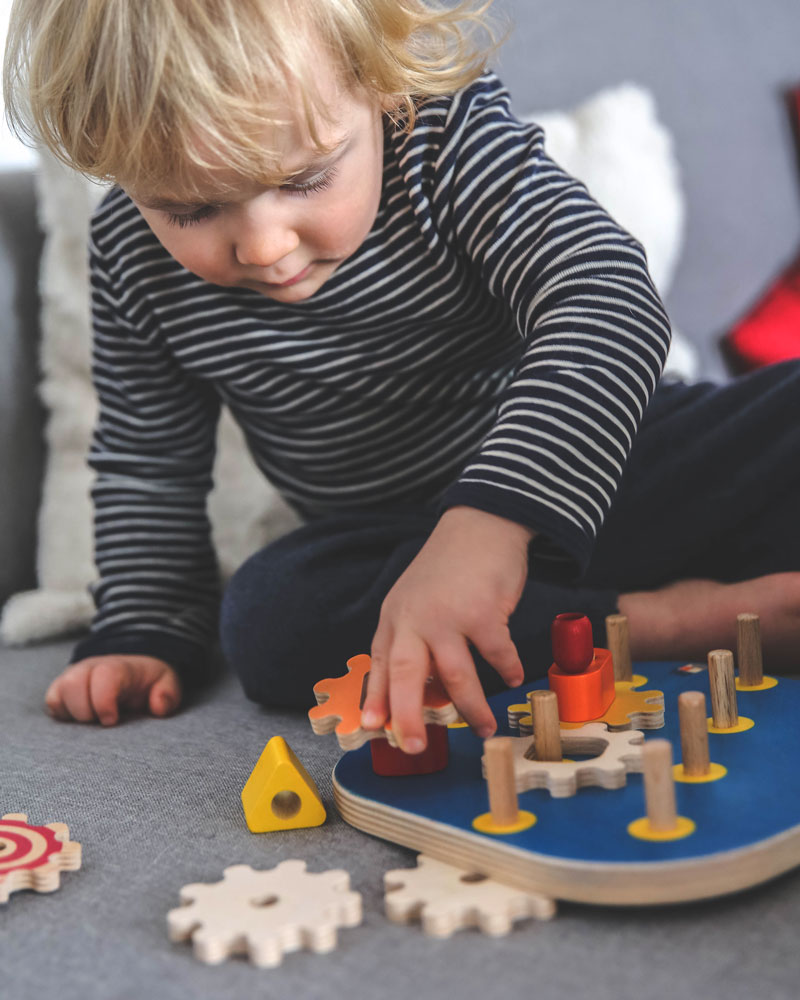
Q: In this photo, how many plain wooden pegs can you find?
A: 7